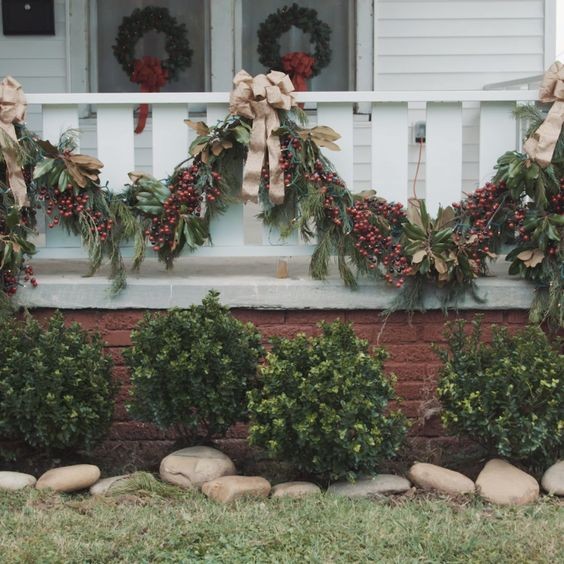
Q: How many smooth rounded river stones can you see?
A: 10